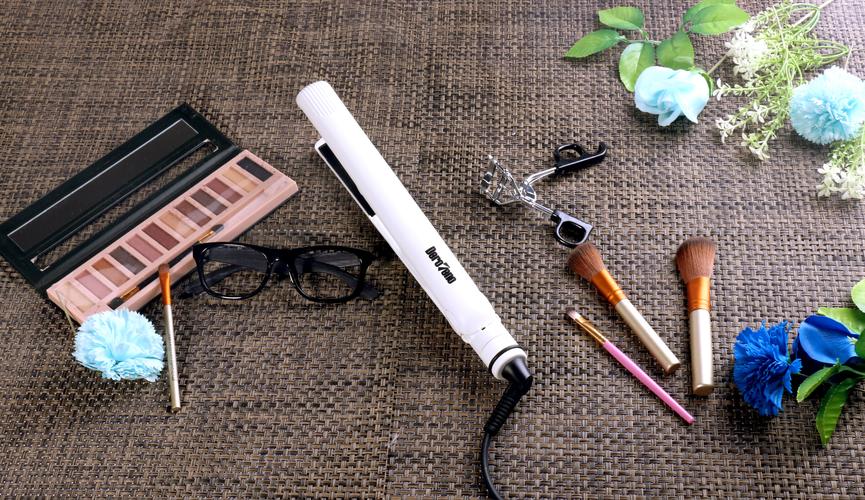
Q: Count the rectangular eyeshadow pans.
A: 12